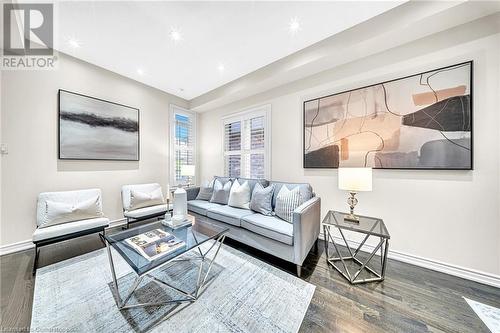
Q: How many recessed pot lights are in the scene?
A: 5